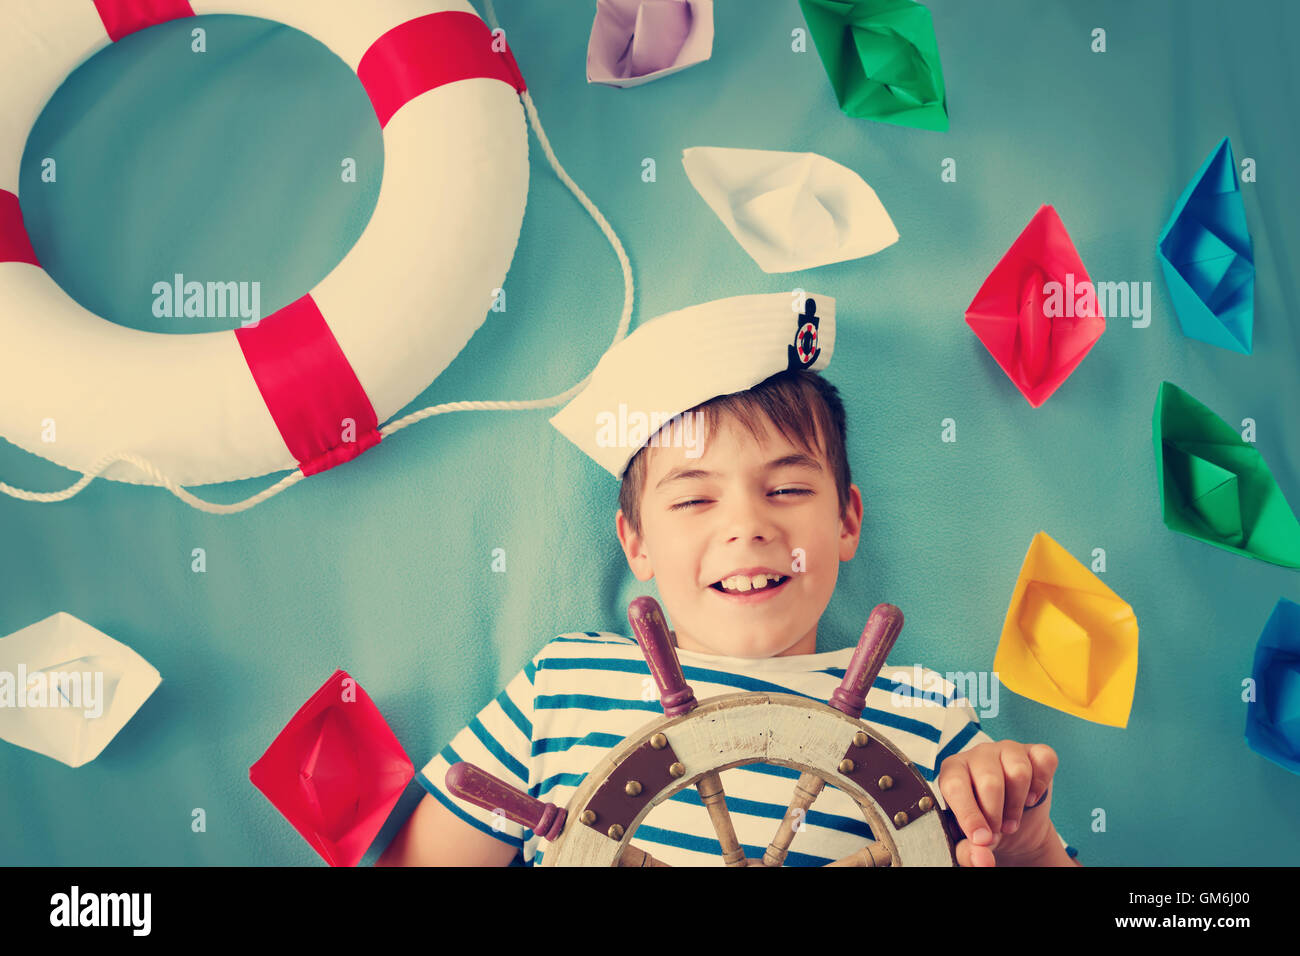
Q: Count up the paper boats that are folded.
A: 10